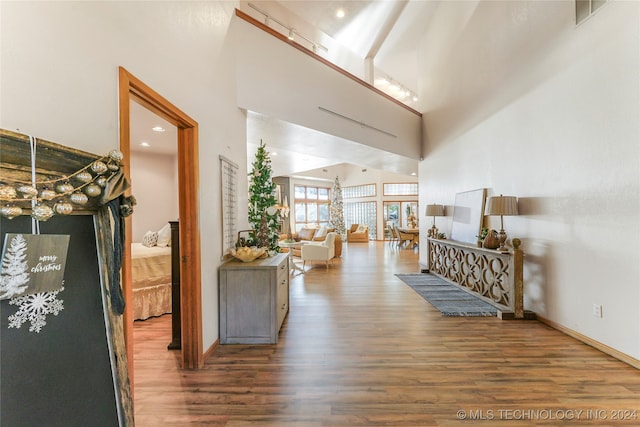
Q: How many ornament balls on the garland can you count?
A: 14